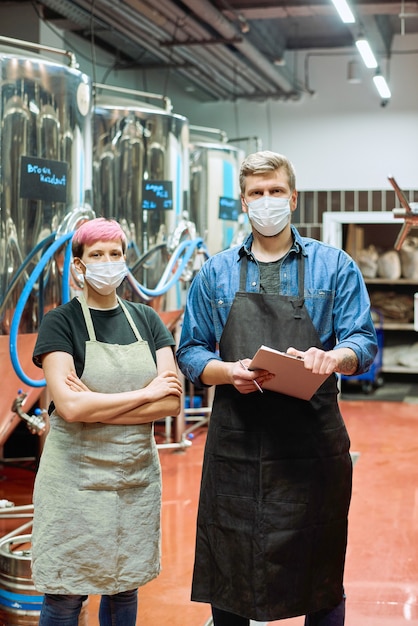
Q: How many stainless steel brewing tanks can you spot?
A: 3